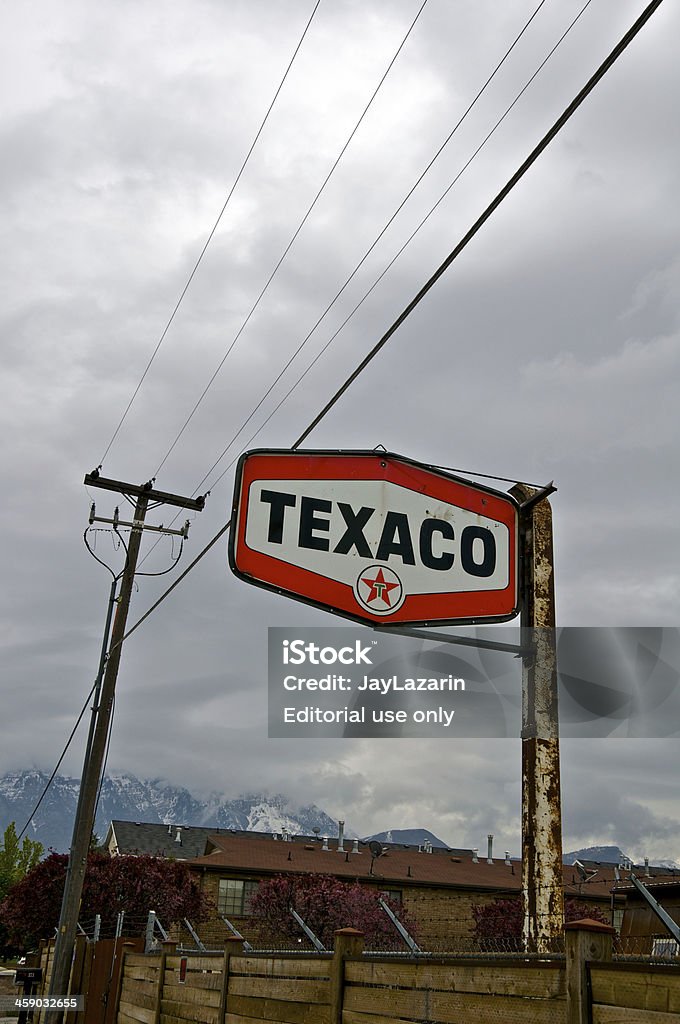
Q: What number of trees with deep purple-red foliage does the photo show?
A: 3